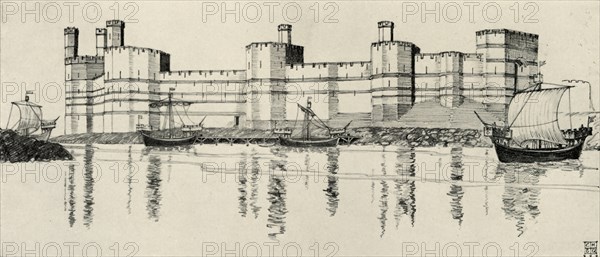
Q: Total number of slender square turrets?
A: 5